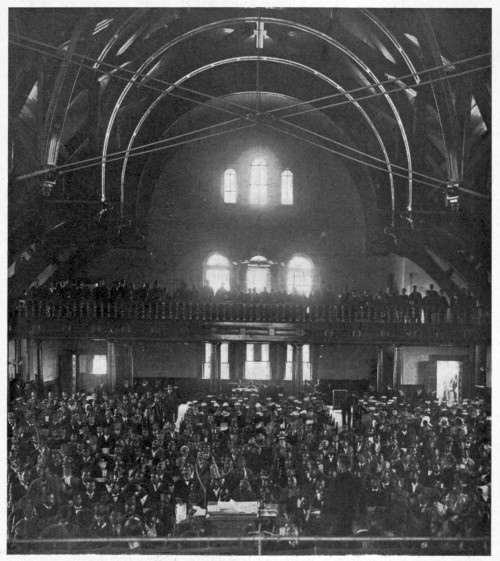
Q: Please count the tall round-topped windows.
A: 6